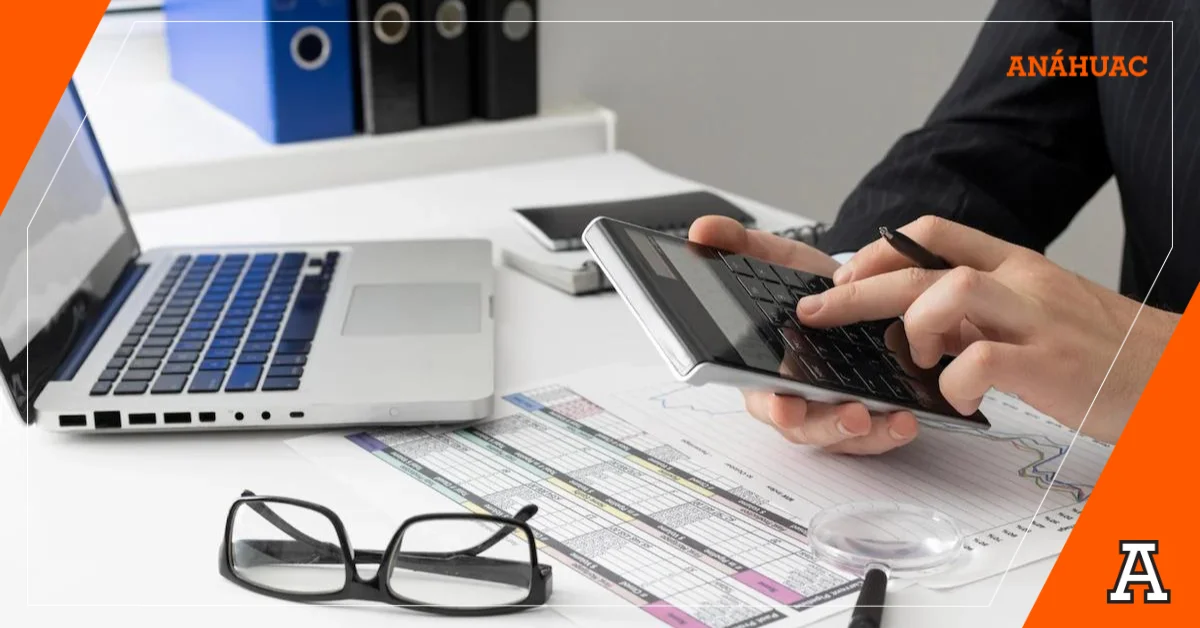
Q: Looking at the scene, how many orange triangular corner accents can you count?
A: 2